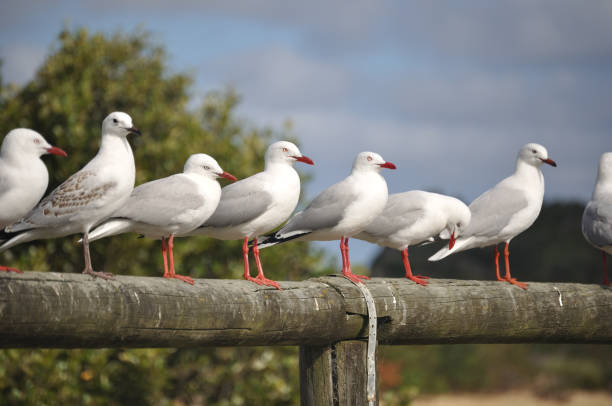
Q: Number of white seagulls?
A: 8